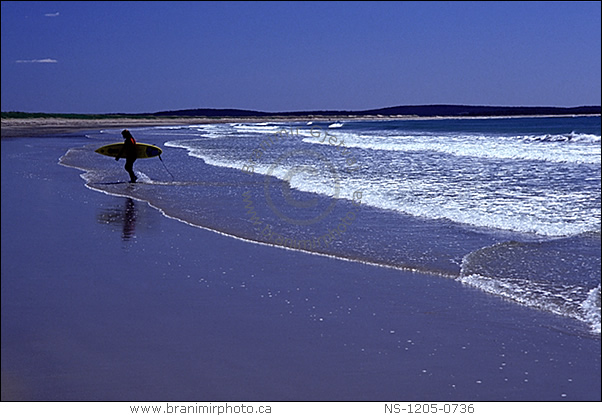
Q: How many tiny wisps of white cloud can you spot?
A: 2